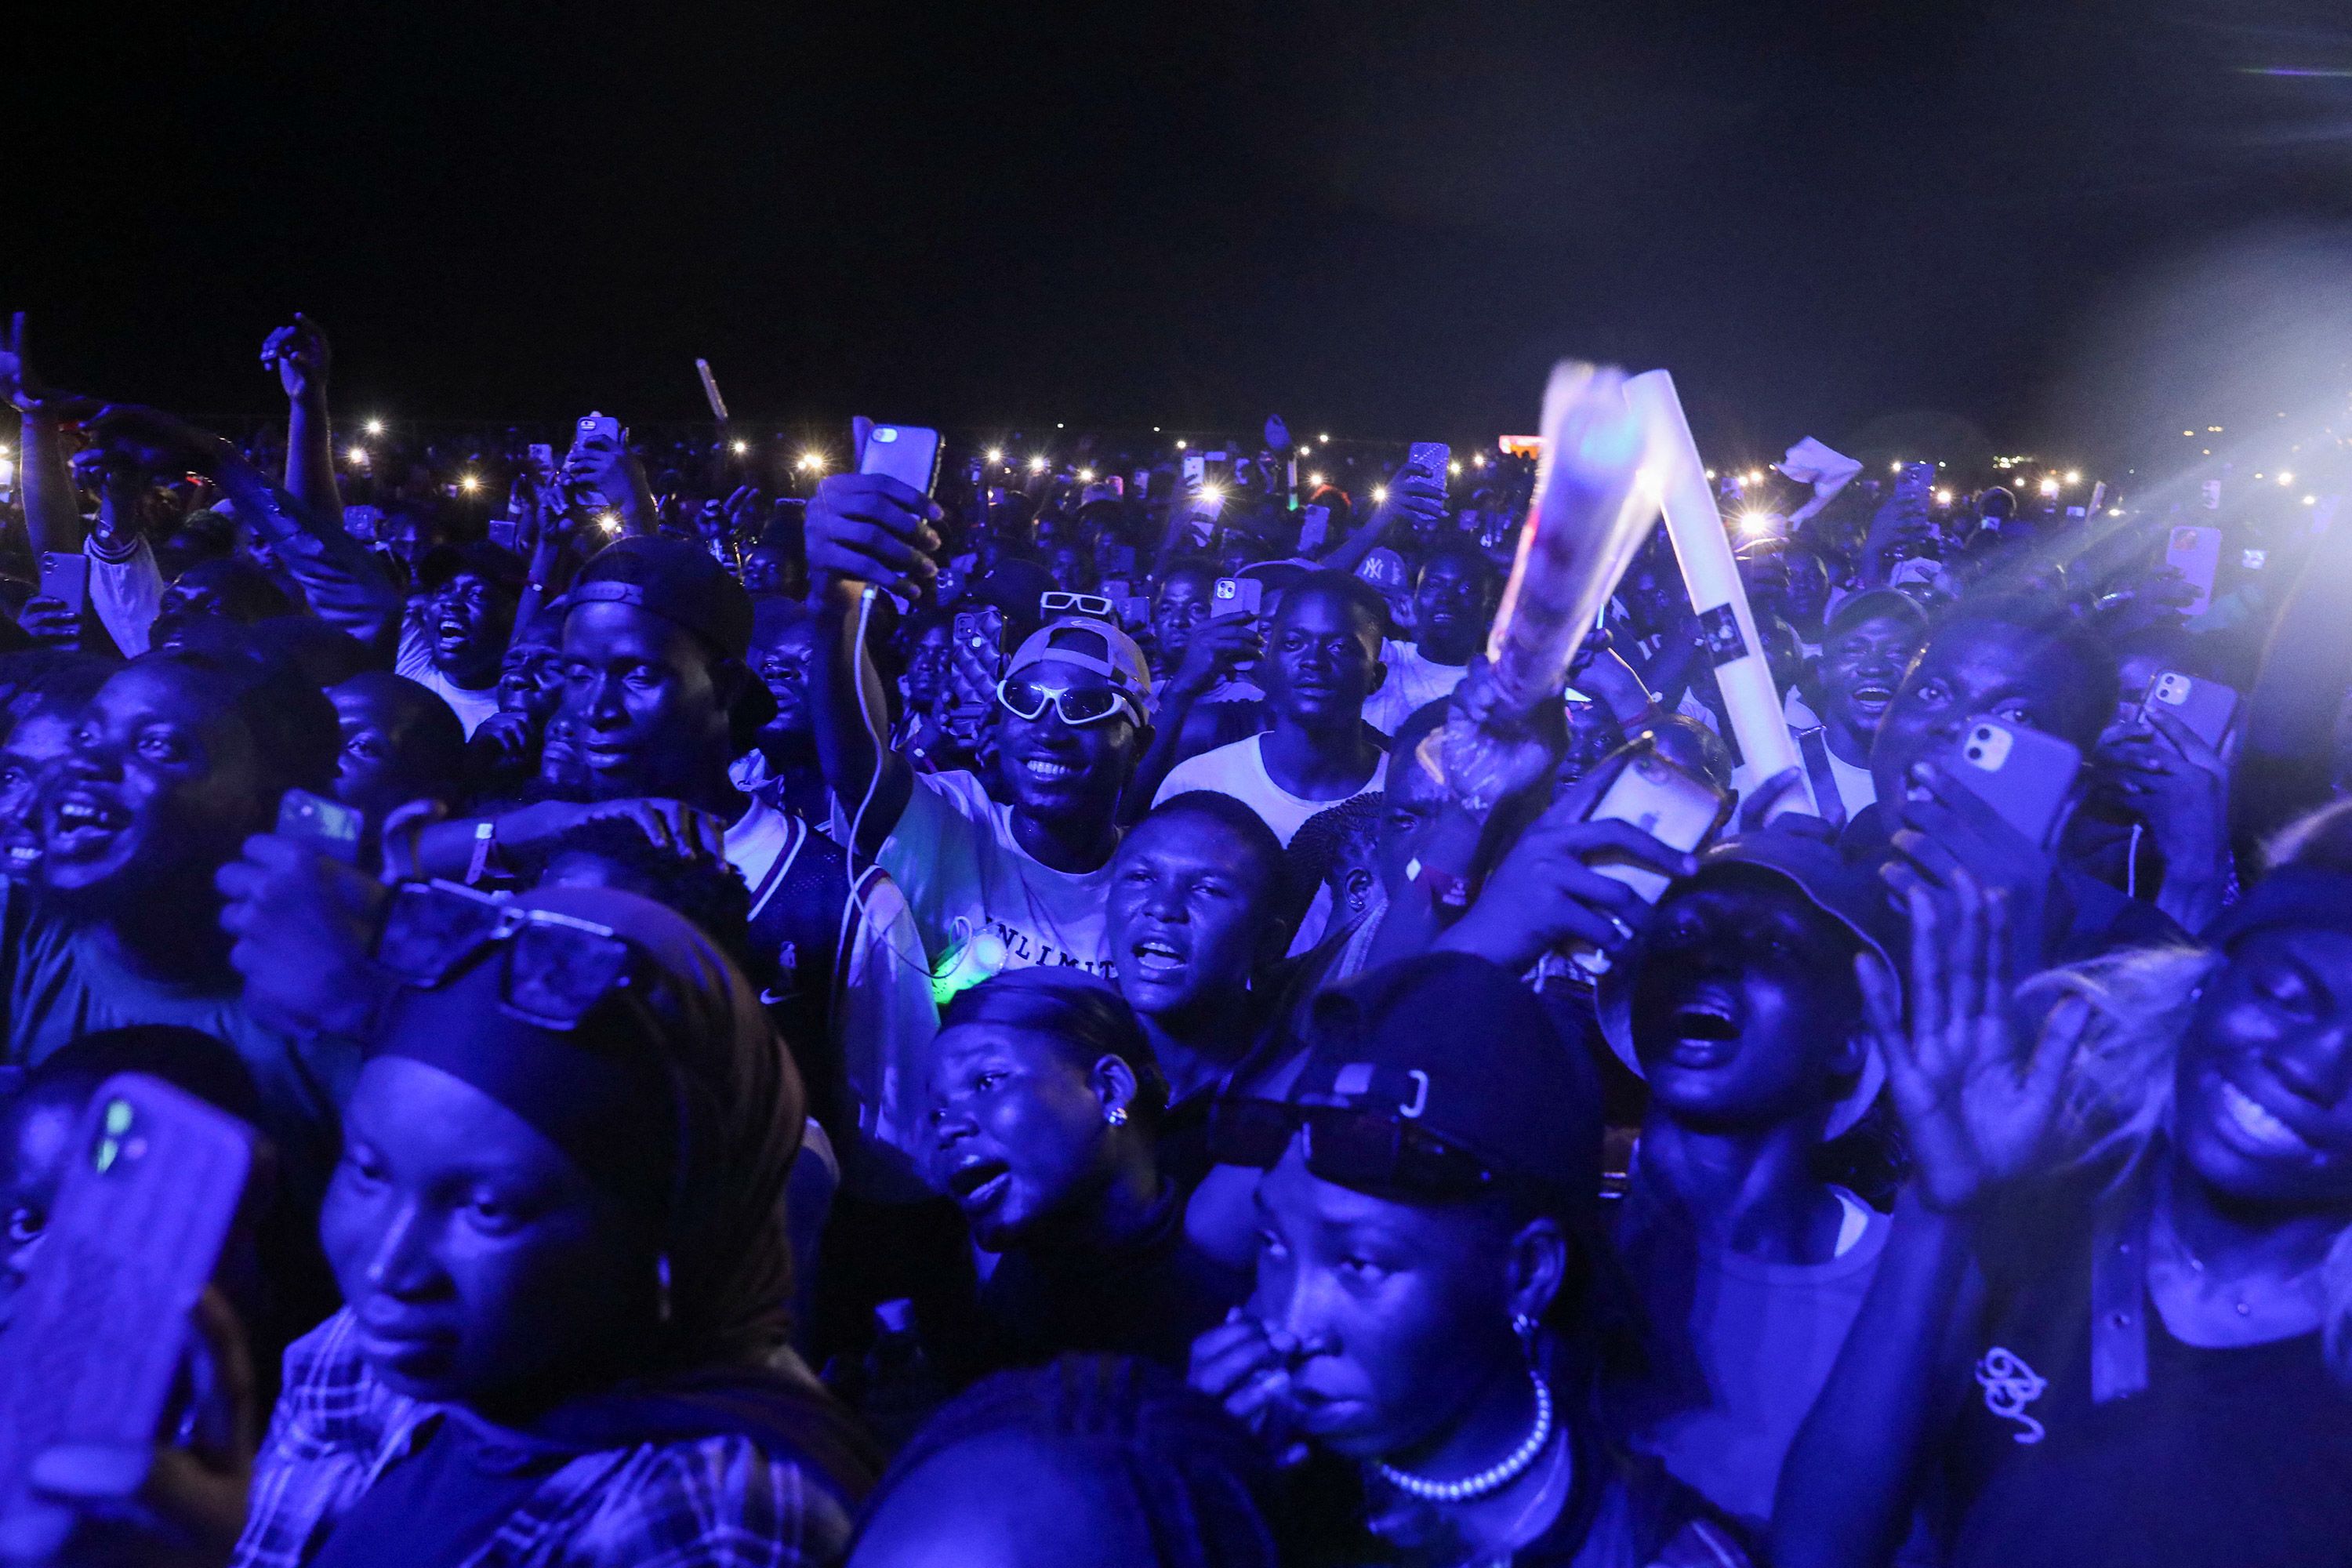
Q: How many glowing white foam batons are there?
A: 2